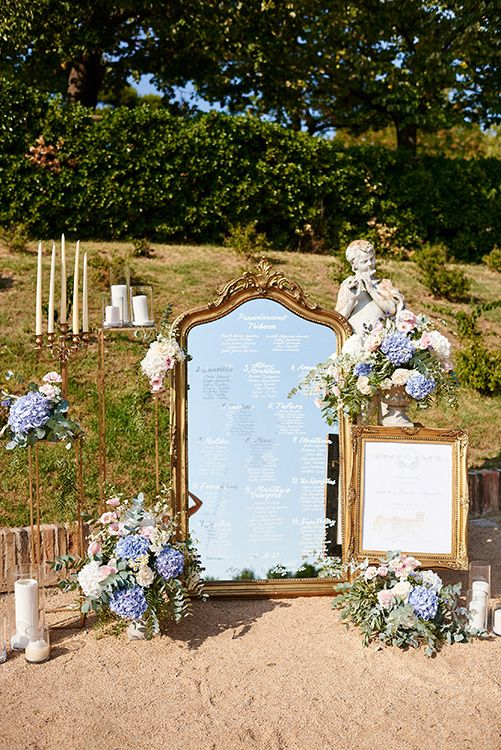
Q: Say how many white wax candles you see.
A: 13